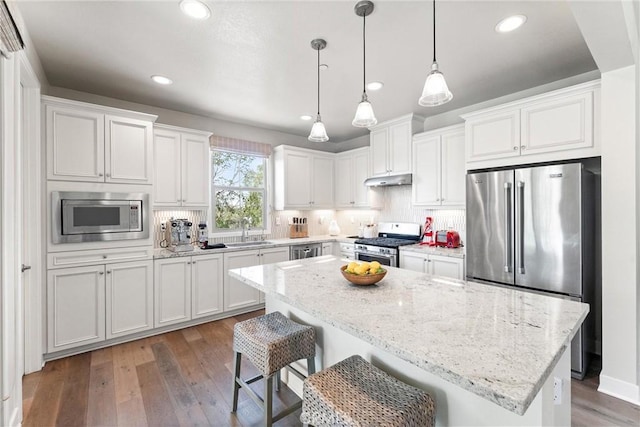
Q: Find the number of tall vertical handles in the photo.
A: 2